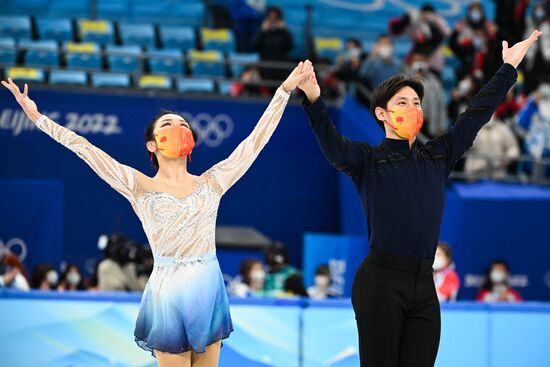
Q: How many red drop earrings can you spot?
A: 2